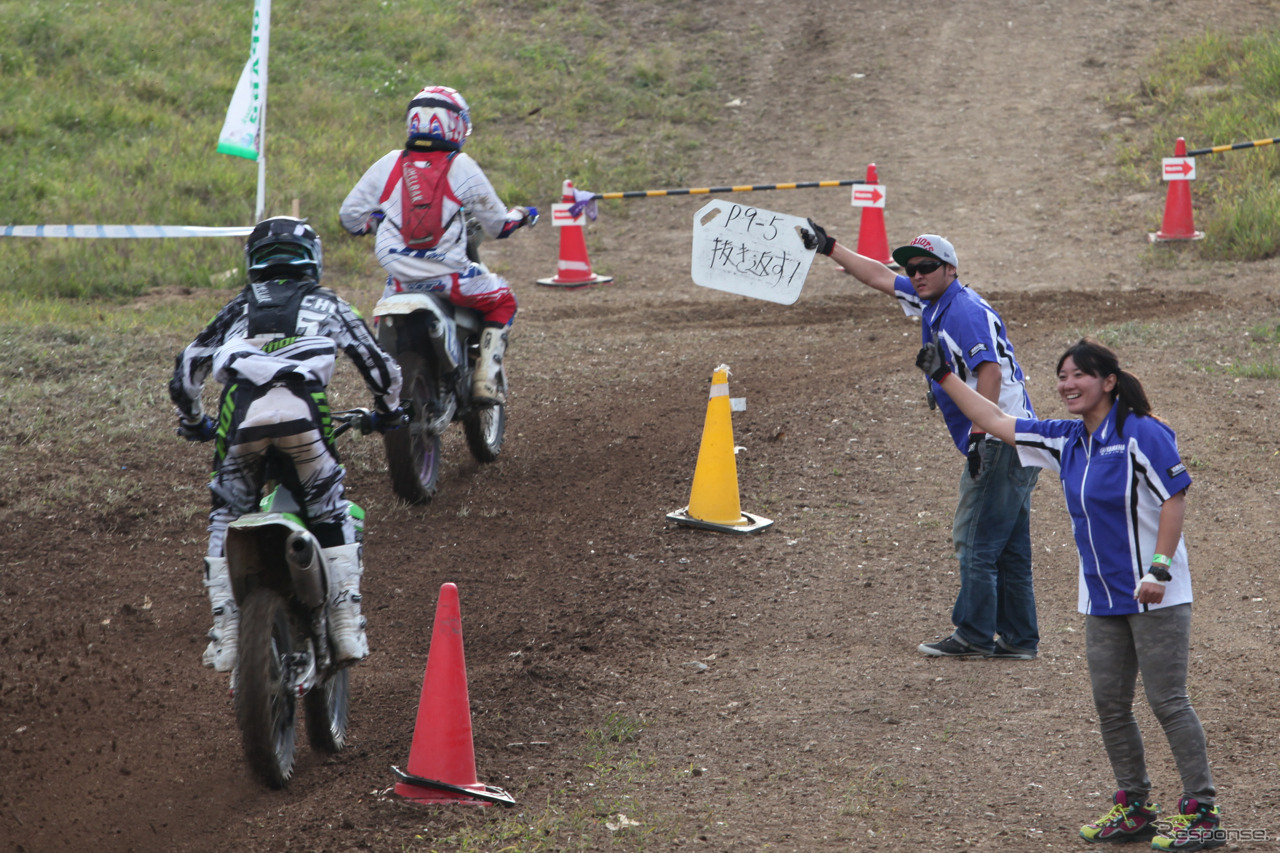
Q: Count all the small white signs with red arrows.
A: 3